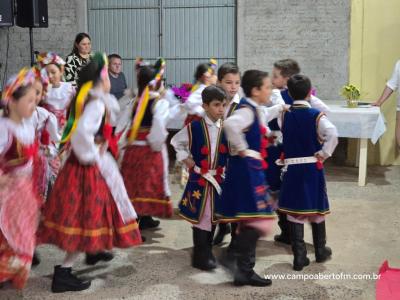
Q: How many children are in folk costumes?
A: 11